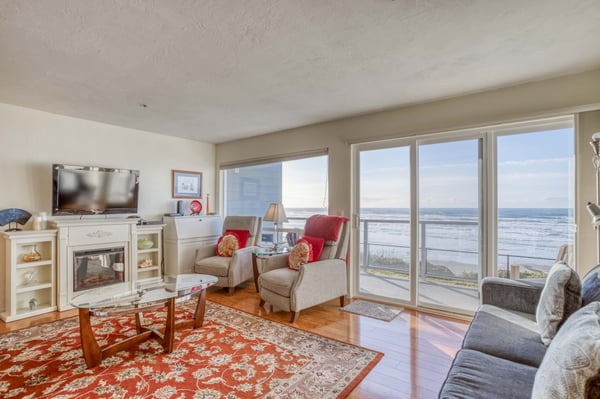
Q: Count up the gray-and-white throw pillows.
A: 2